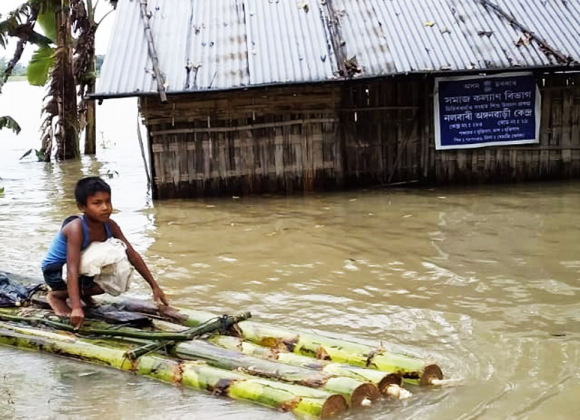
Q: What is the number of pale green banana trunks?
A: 4